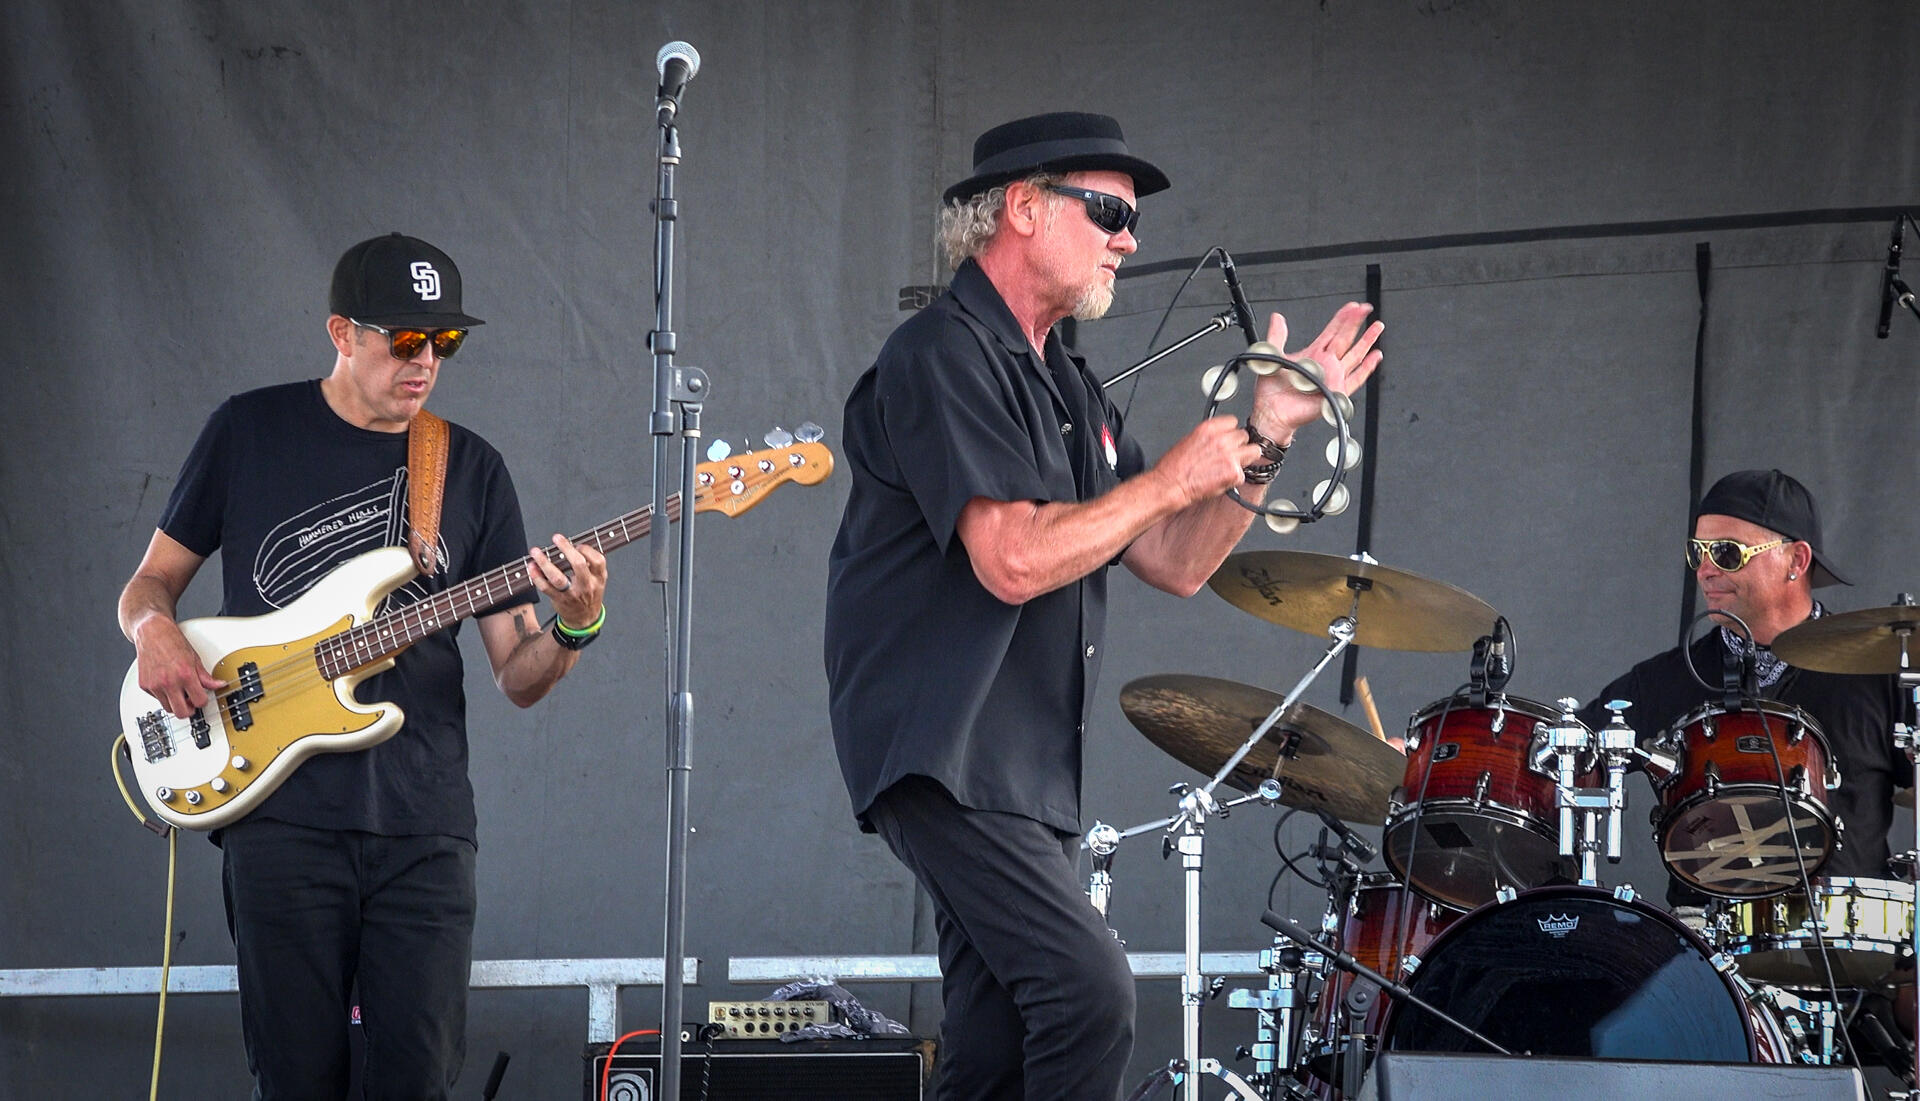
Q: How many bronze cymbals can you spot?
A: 3